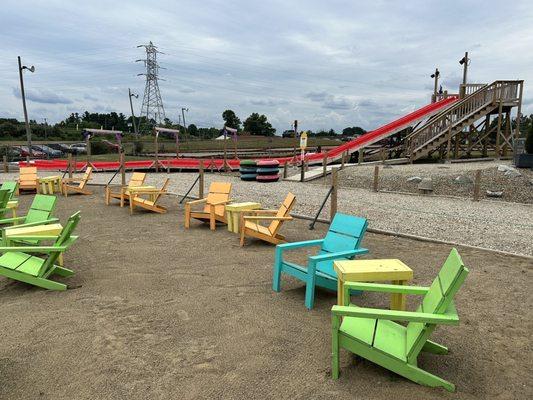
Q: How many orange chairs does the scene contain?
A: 6